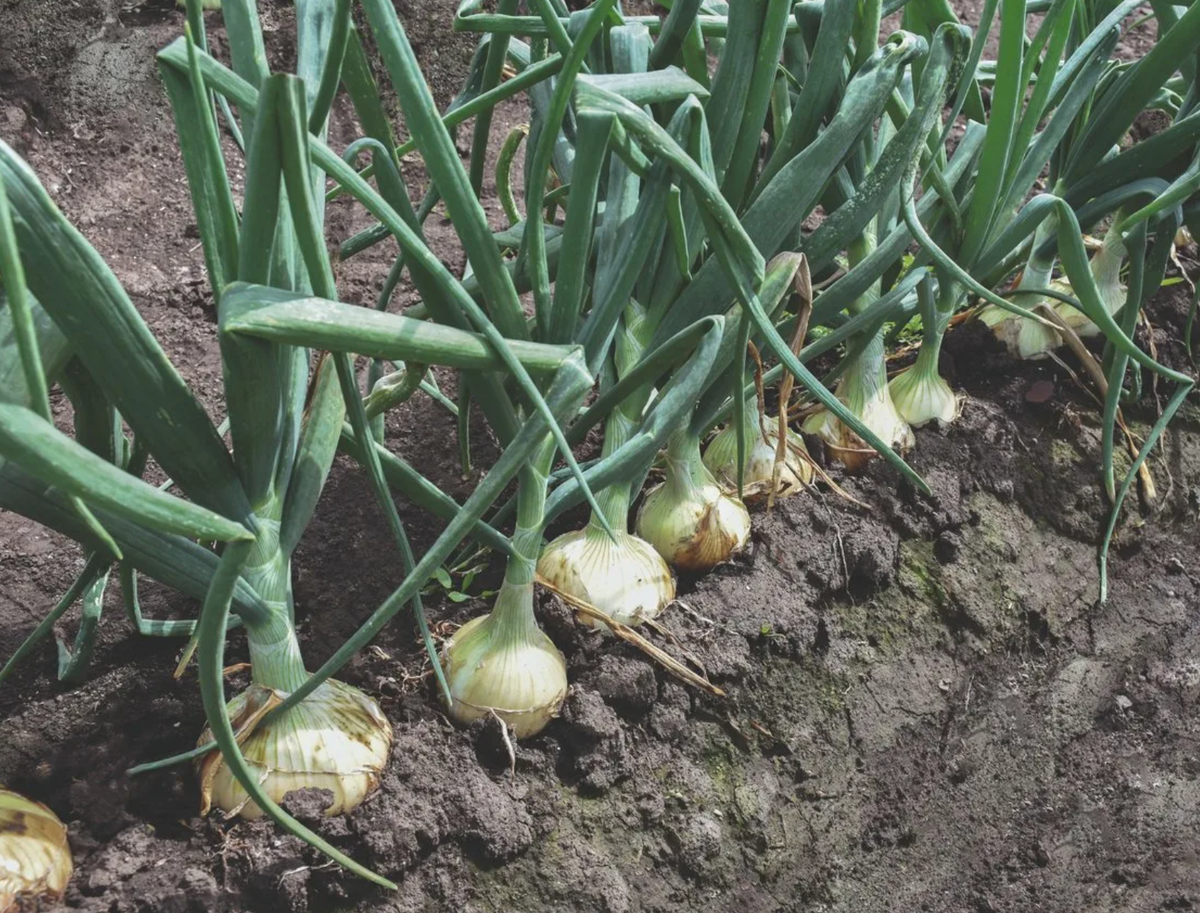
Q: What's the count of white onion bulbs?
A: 10